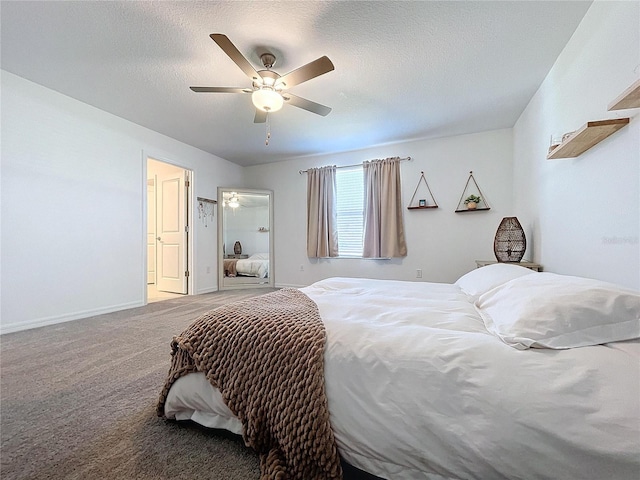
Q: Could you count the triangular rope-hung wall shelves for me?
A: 2